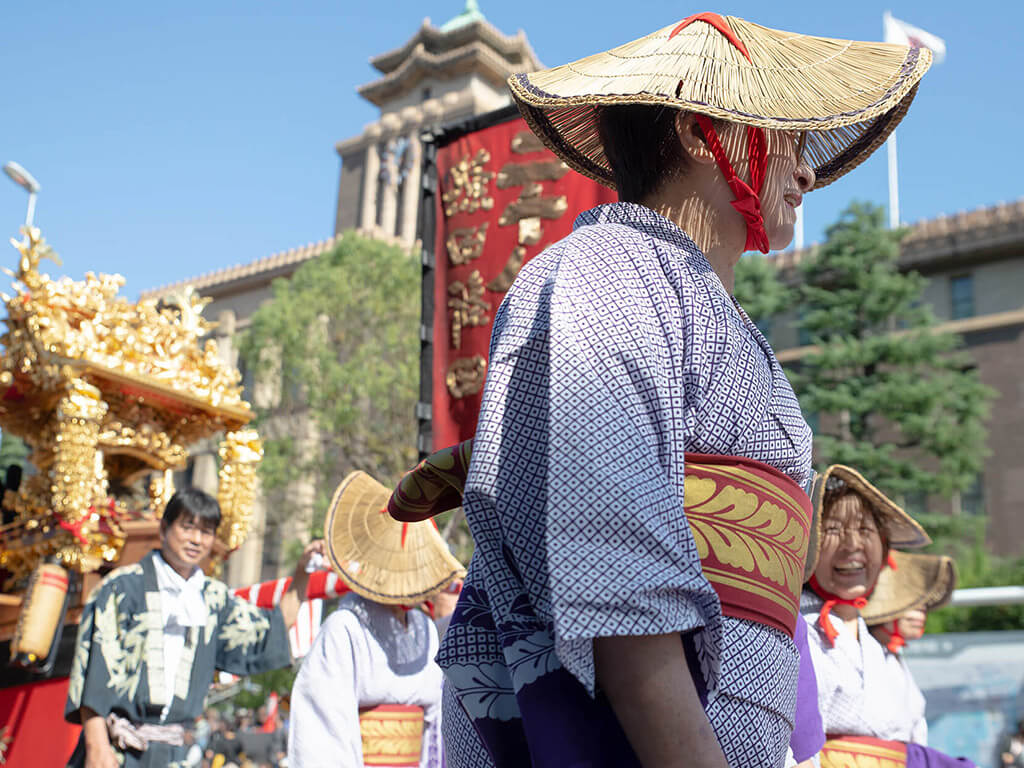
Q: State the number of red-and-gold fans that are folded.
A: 0